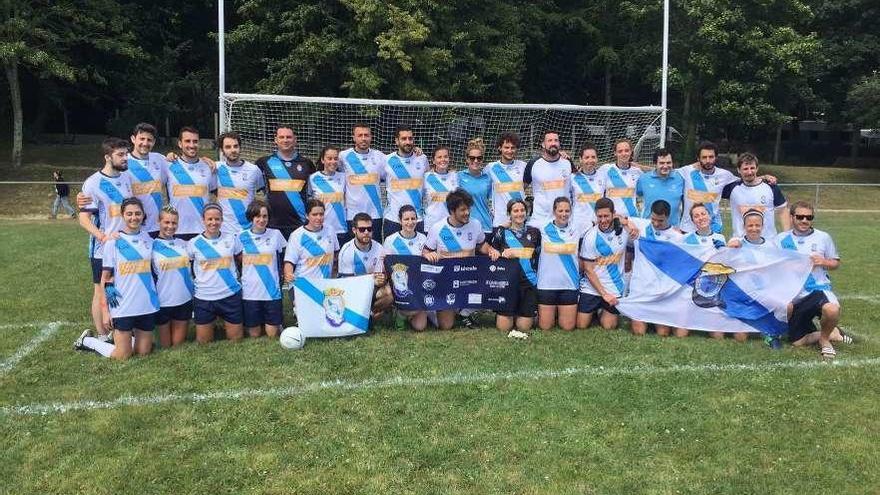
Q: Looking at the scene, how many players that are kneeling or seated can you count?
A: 15